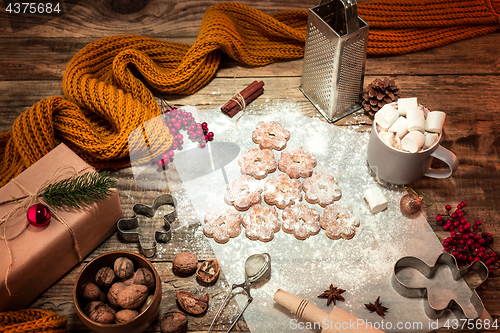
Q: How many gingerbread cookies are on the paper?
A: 10